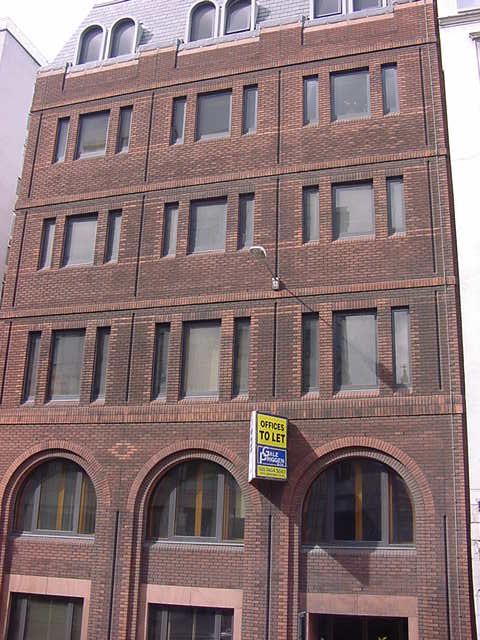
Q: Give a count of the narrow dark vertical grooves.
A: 15